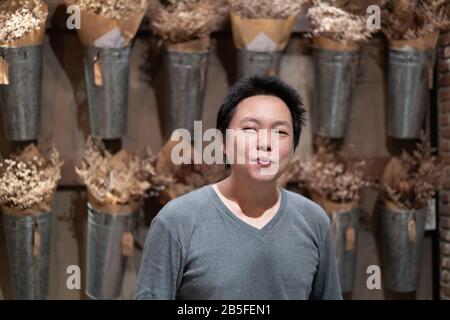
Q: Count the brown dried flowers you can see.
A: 11